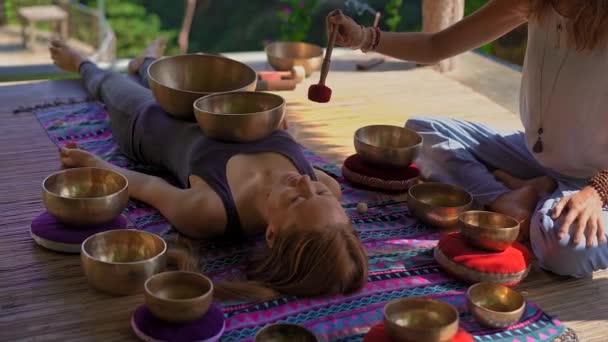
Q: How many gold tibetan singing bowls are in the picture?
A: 12